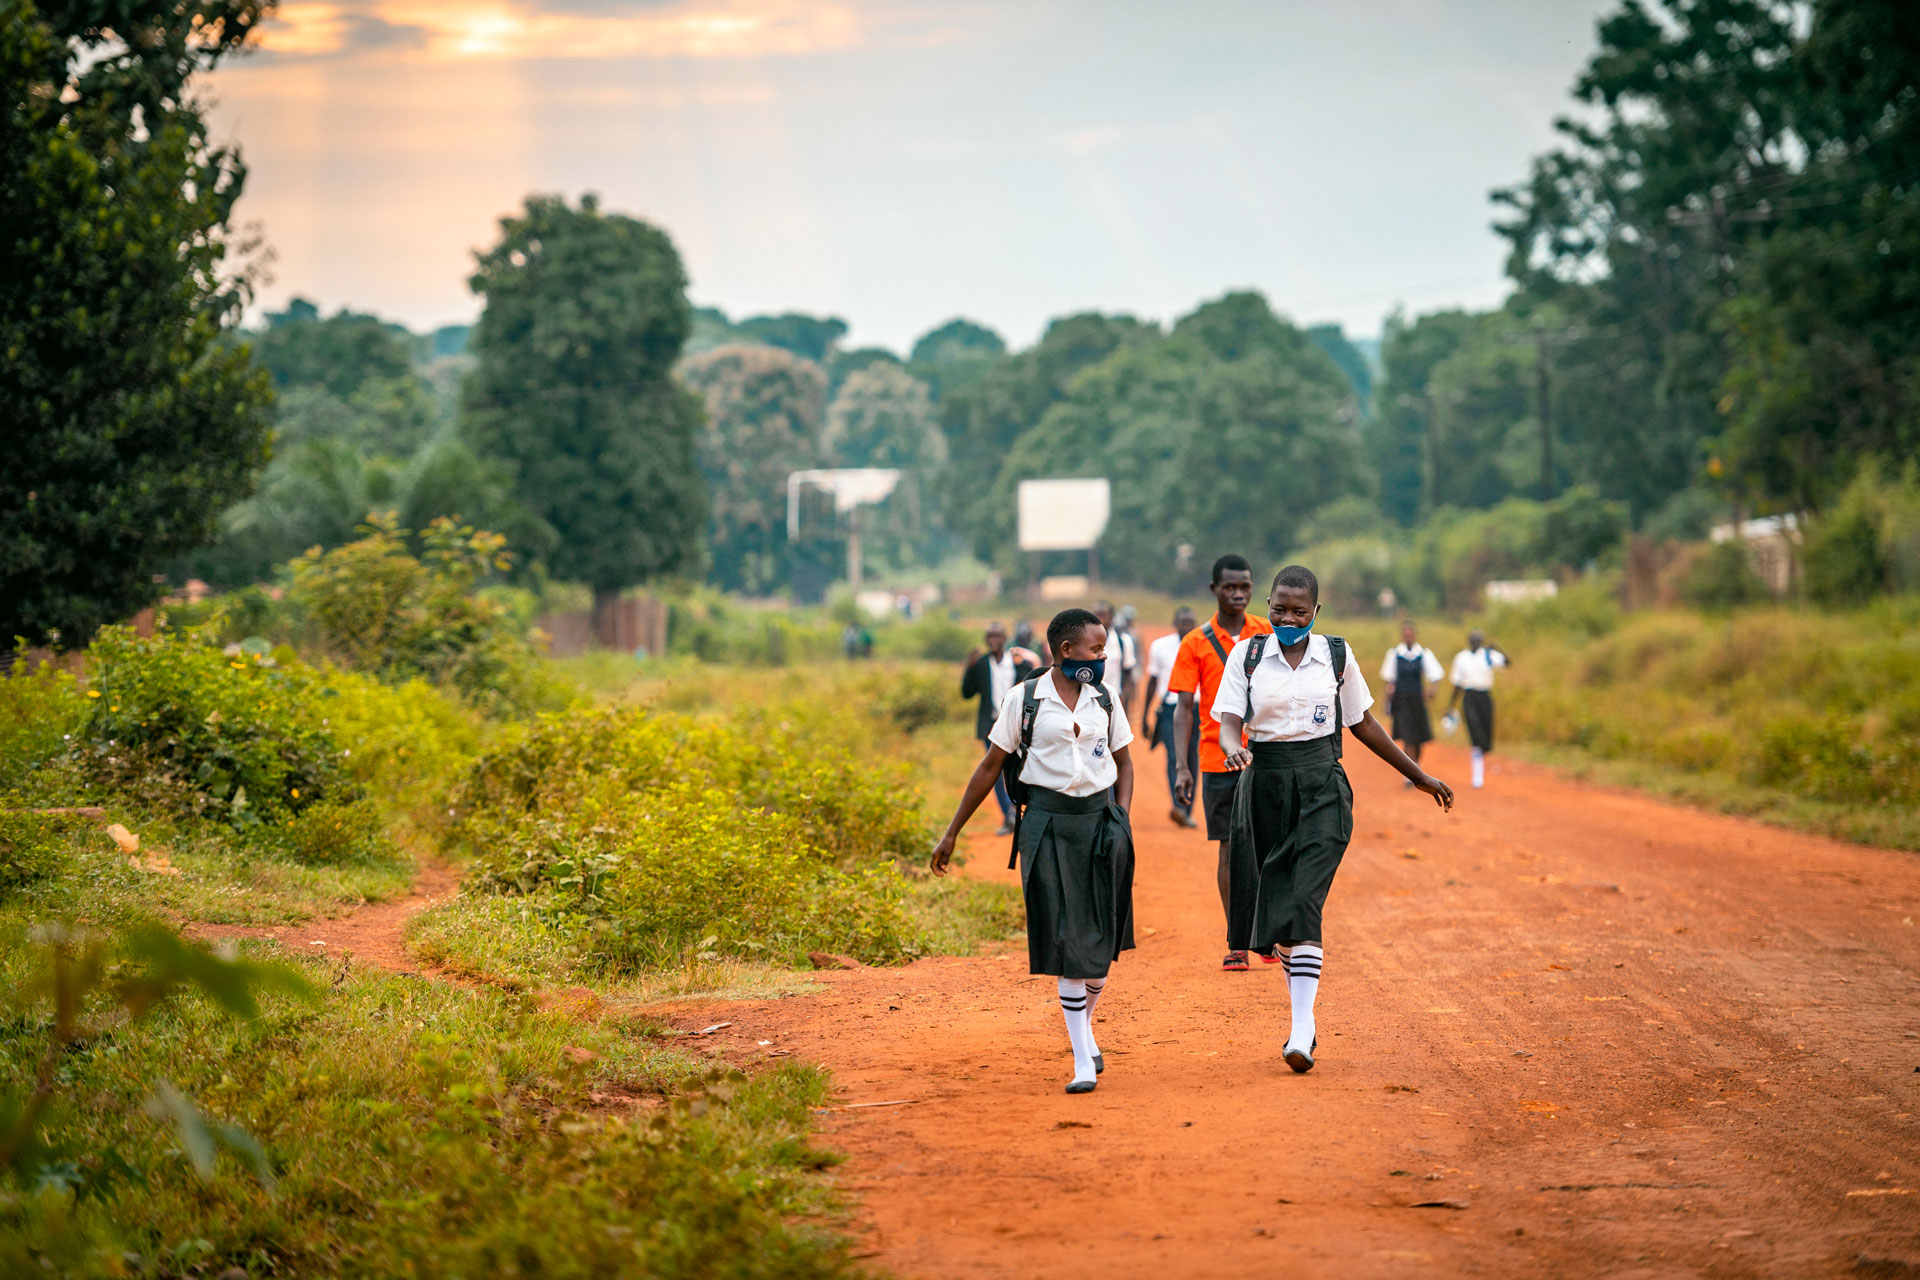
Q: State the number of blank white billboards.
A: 2